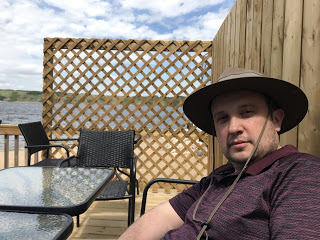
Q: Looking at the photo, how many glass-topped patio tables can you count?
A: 2